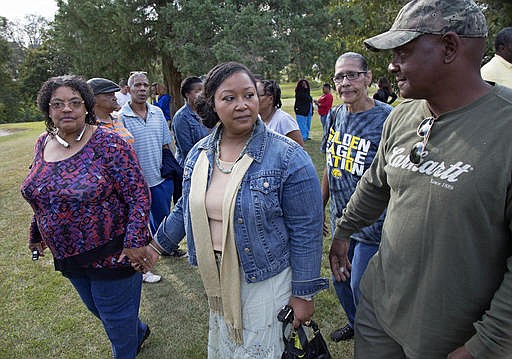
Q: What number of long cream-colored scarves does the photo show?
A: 1